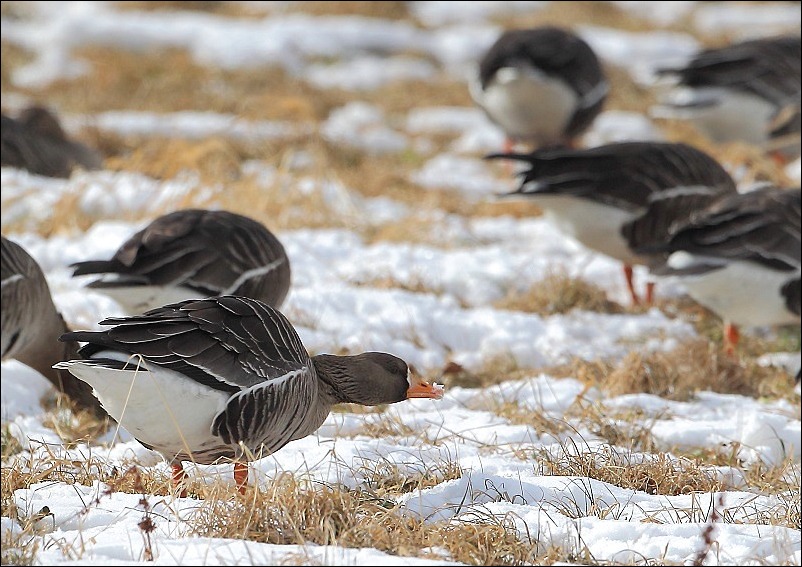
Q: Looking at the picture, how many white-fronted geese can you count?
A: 8